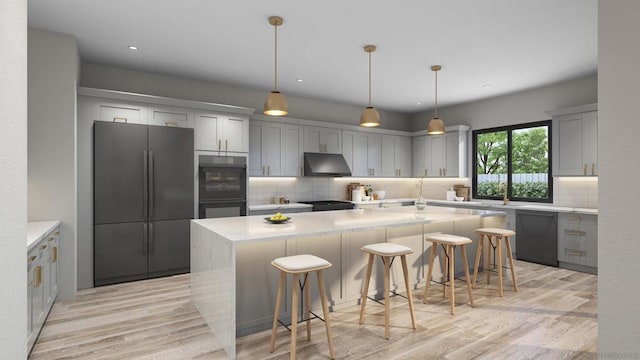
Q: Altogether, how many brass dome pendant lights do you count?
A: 3